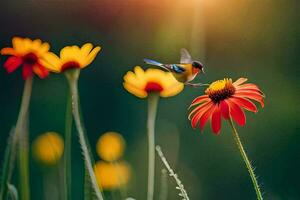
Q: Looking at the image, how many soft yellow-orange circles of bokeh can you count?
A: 3